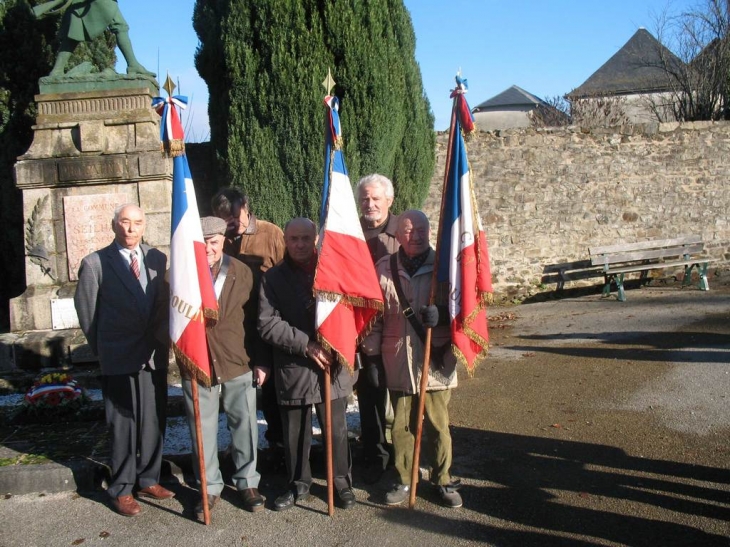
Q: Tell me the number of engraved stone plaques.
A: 2